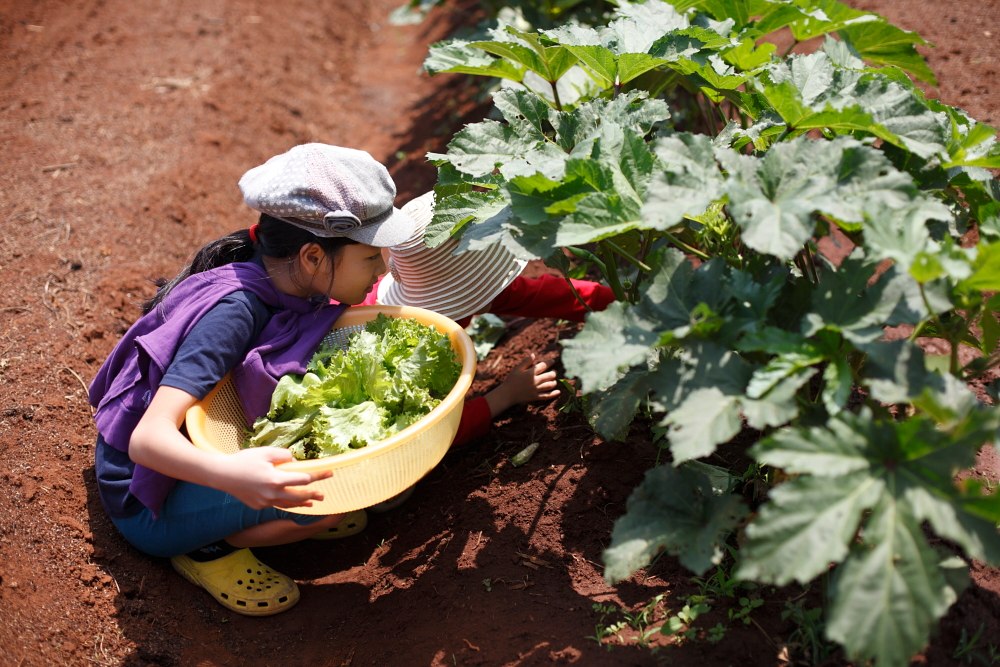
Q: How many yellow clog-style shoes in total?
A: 2